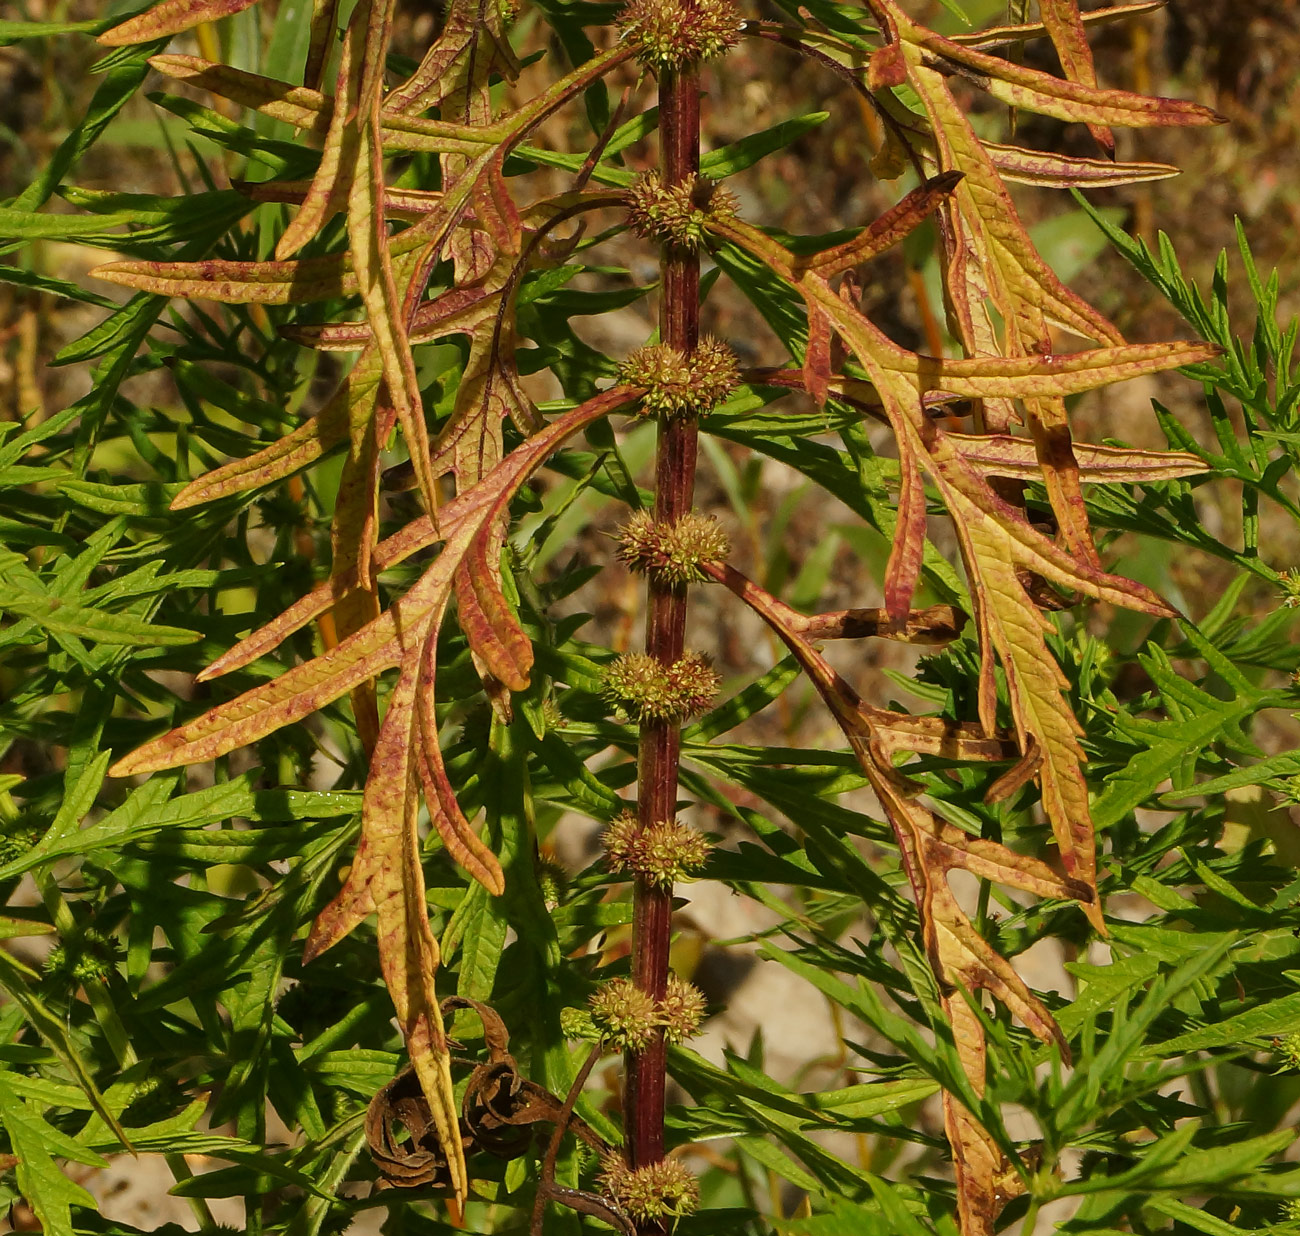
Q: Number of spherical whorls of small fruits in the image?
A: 8